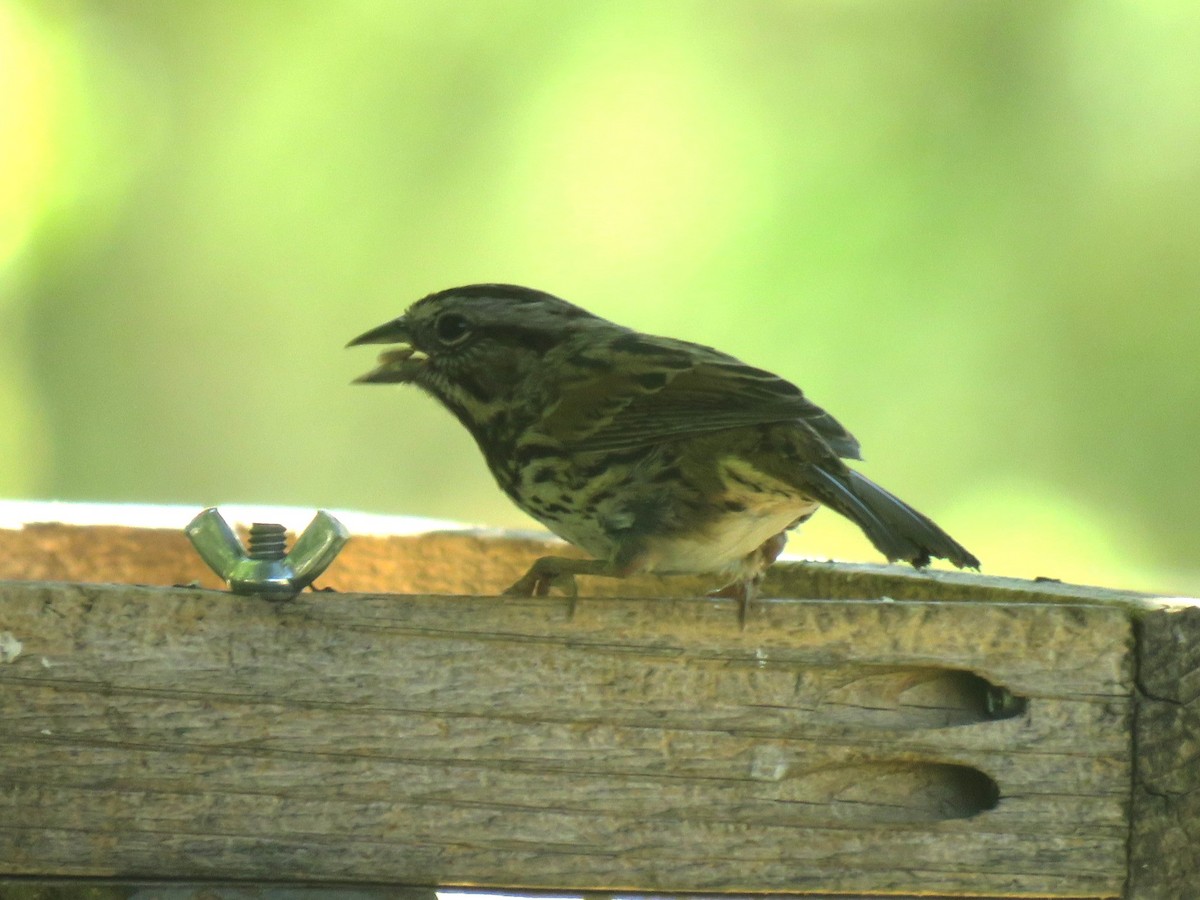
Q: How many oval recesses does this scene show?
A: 2